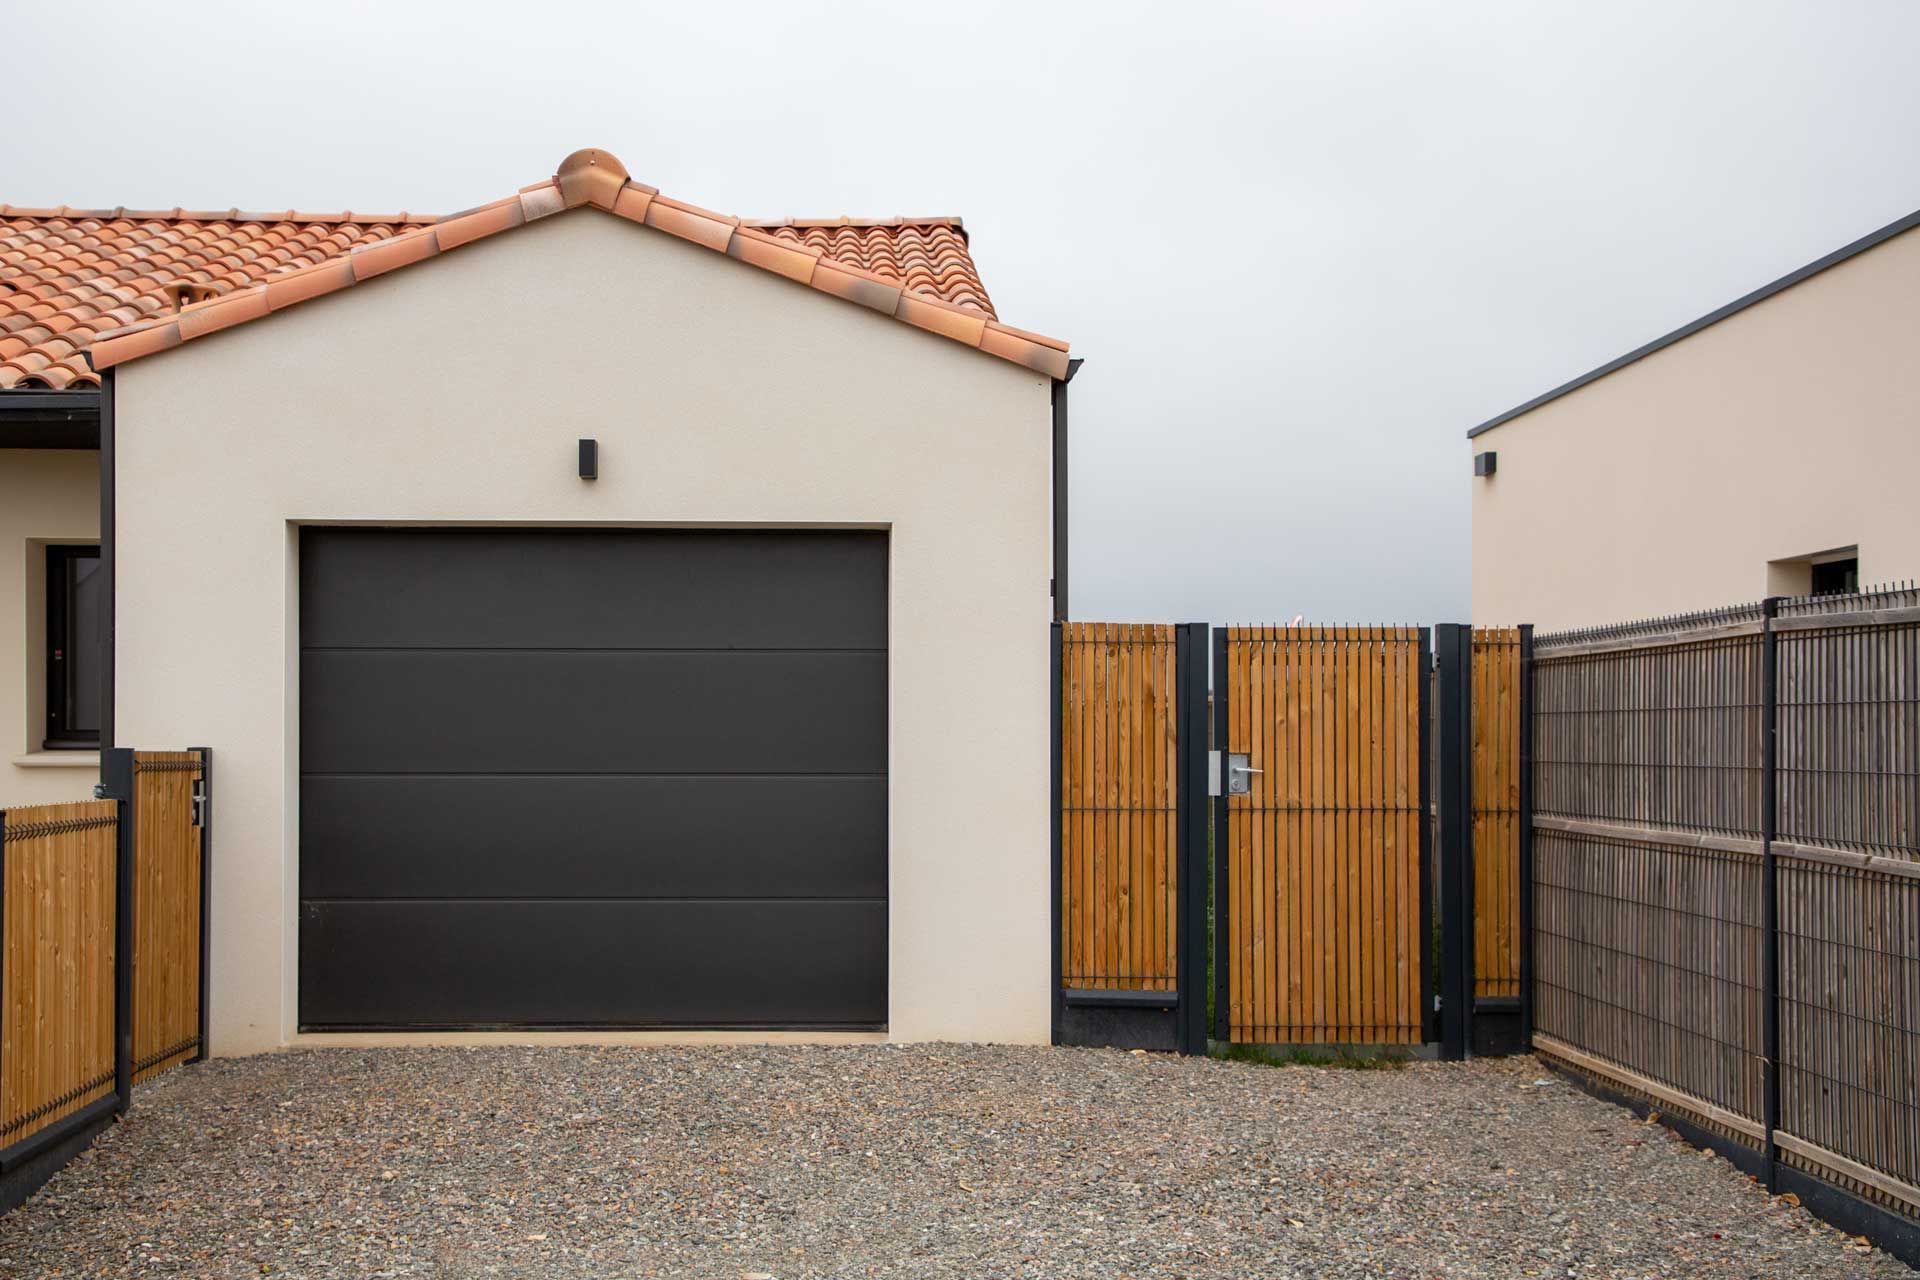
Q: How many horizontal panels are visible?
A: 4